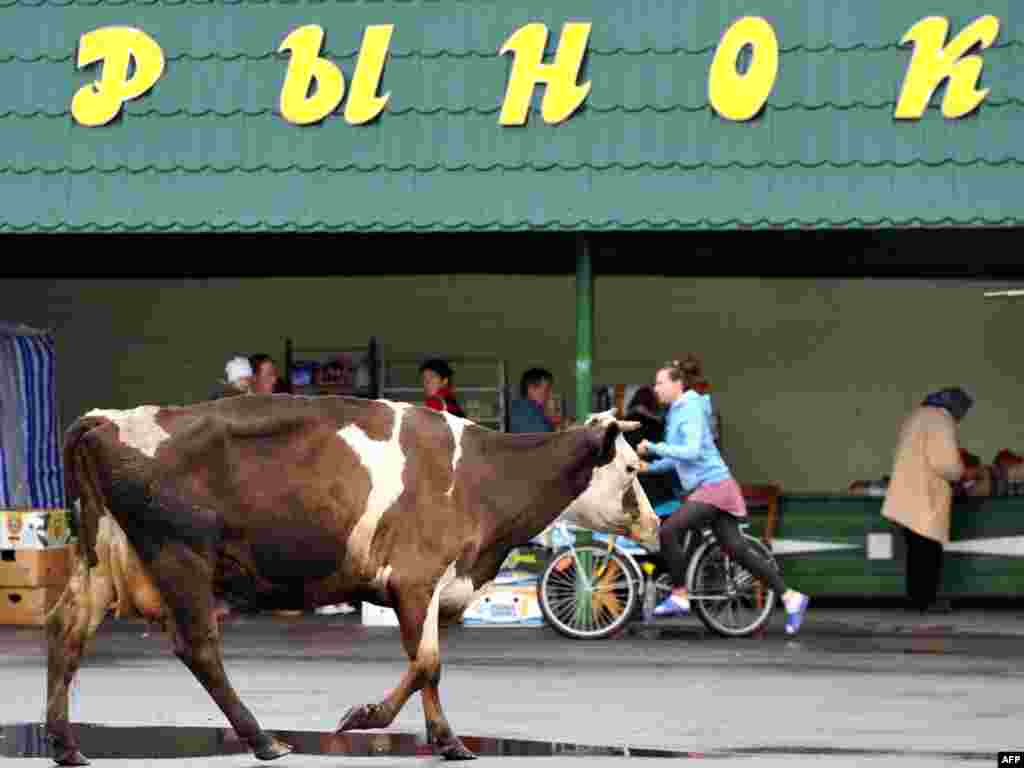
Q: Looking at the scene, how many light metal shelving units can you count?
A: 1